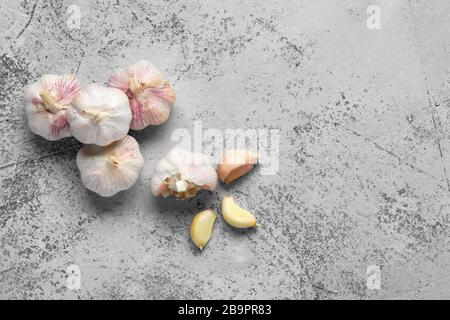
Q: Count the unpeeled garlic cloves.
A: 1